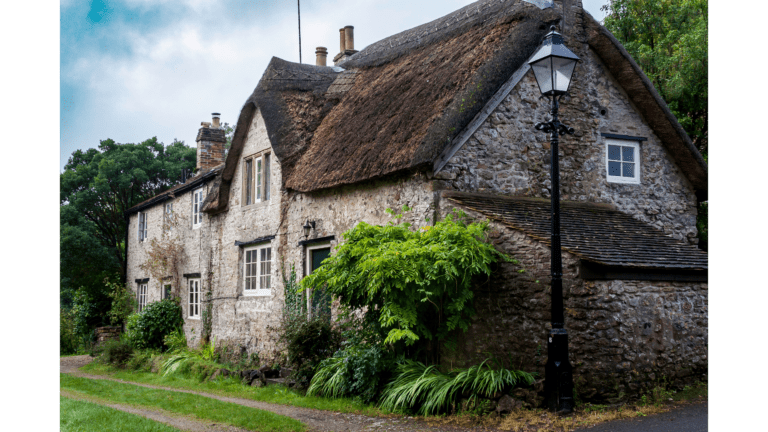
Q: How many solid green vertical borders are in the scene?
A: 2